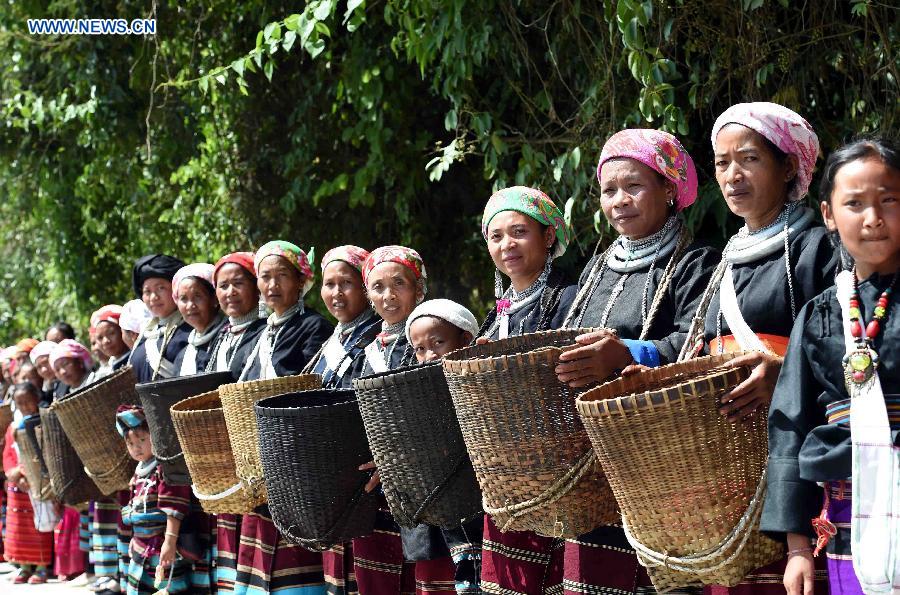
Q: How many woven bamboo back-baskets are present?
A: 11